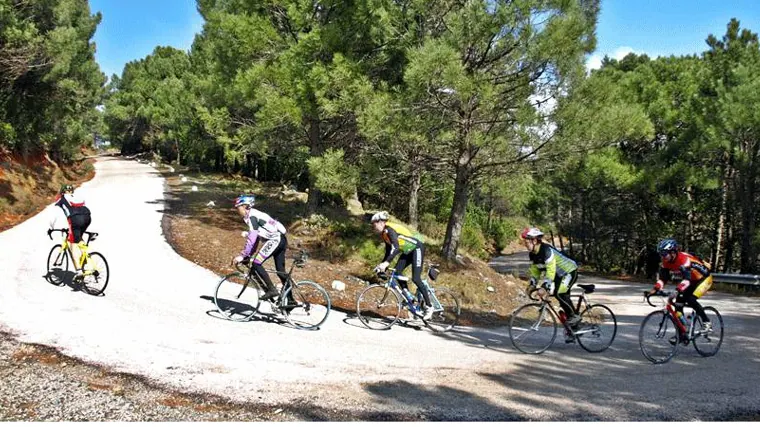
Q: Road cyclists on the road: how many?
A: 5